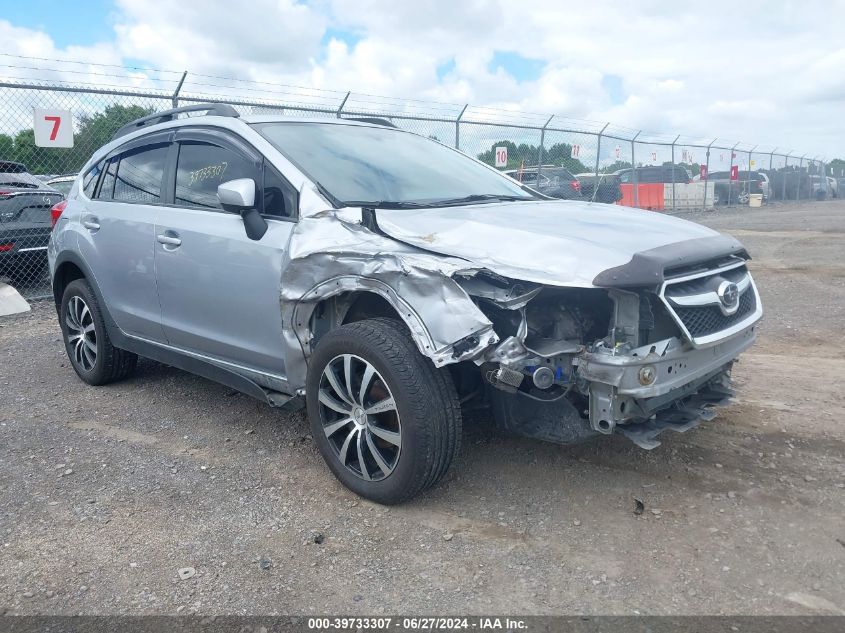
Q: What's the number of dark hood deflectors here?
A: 1